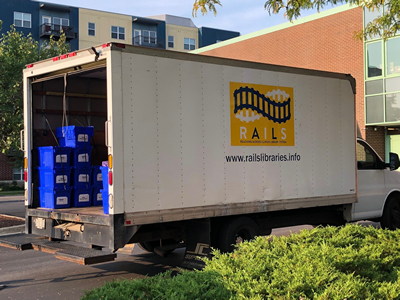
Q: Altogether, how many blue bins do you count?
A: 11